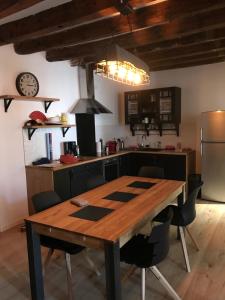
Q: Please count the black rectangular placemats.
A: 3